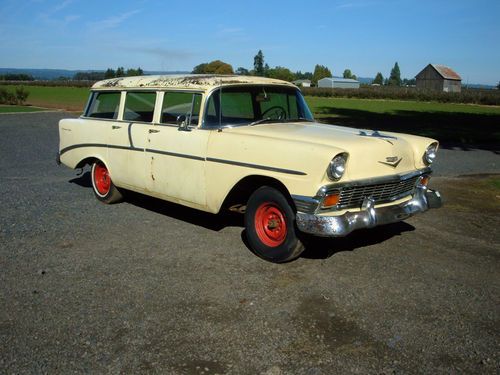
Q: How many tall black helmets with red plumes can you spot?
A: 0